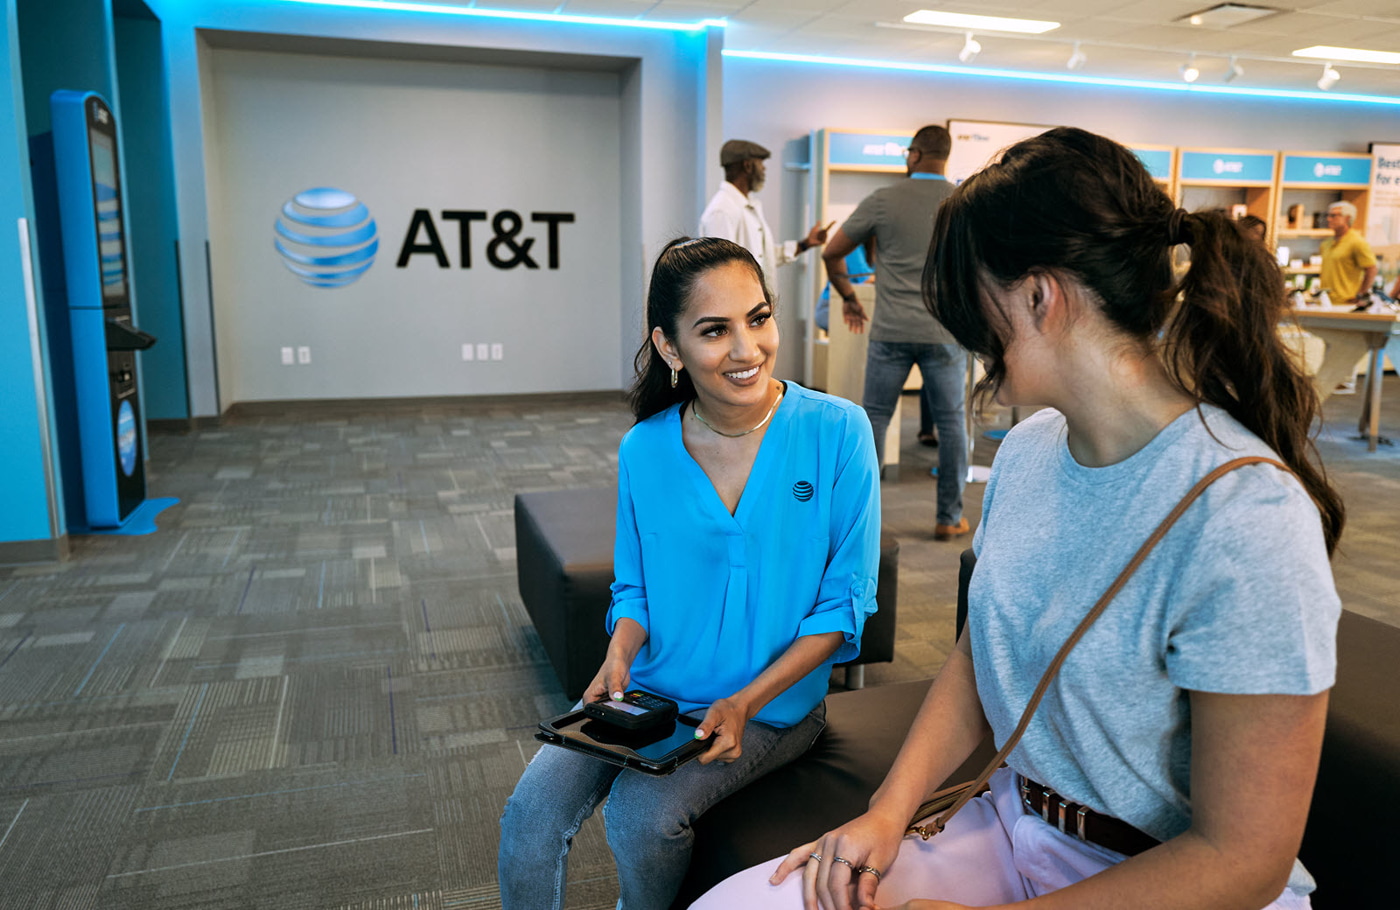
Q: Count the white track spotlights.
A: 5